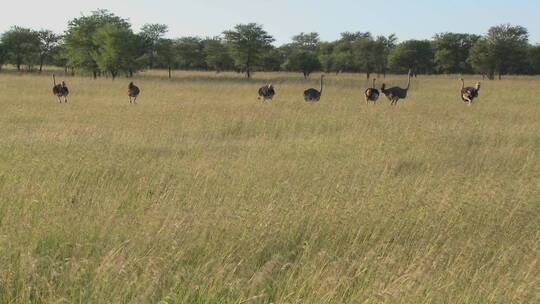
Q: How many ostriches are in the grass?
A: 7